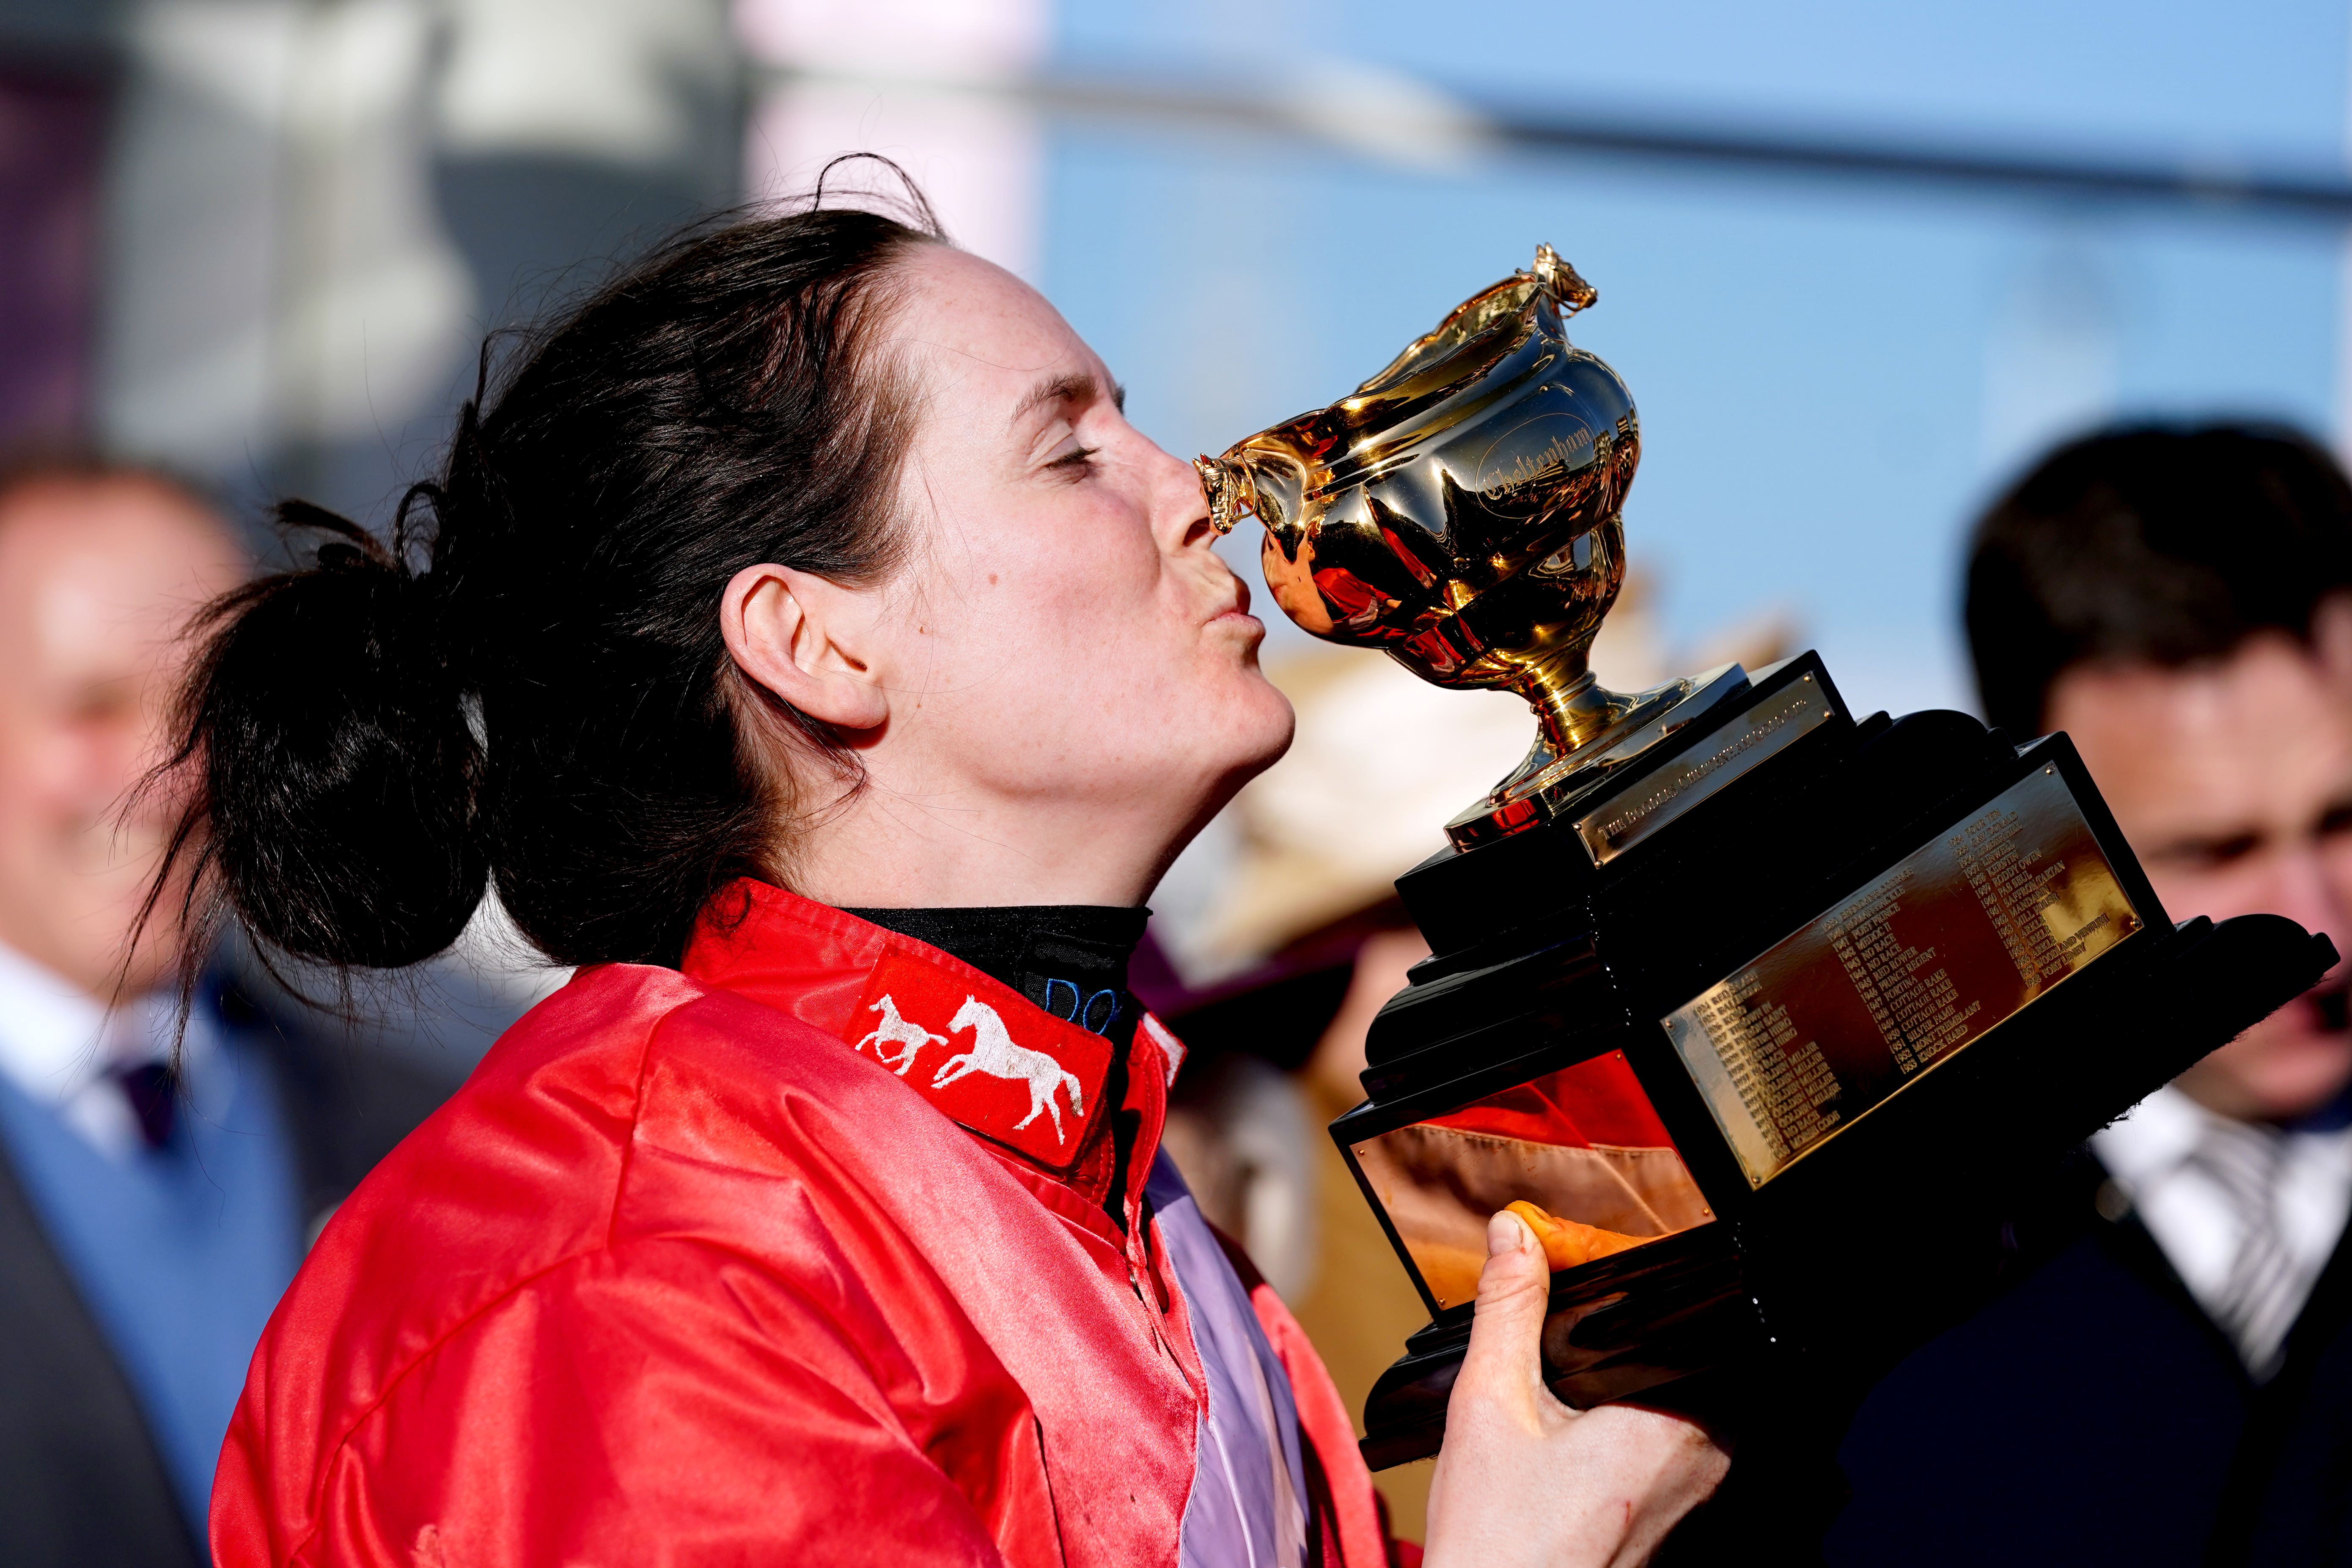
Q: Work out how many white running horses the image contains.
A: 2